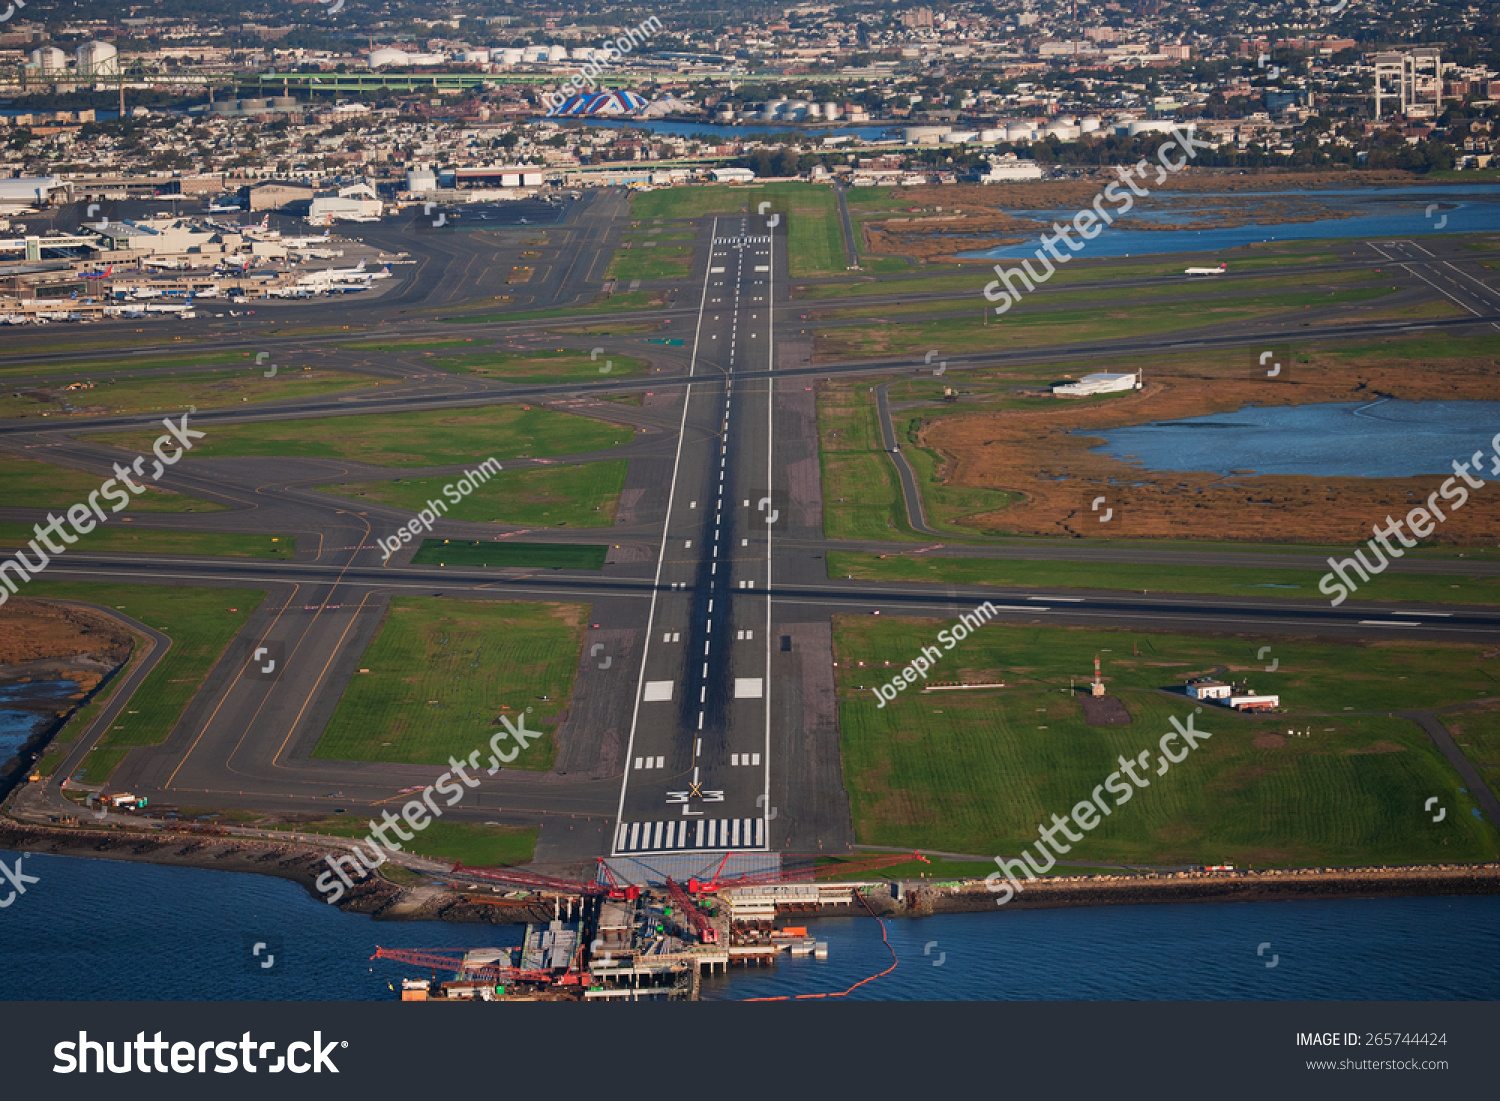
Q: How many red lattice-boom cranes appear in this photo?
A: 4